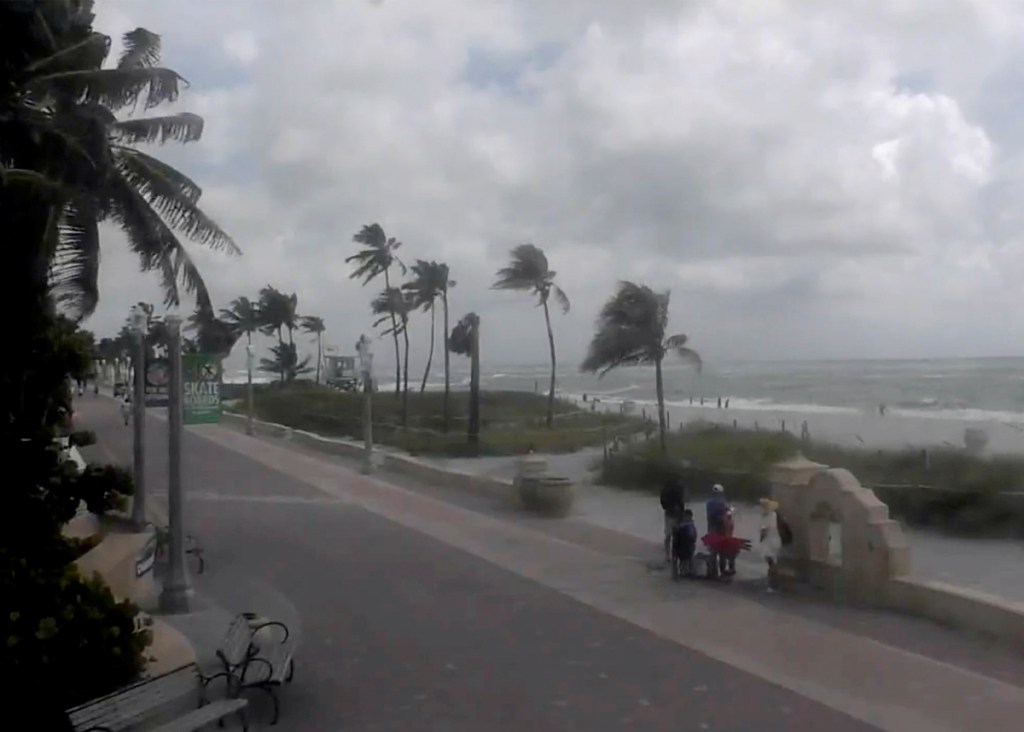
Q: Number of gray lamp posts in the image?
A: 4